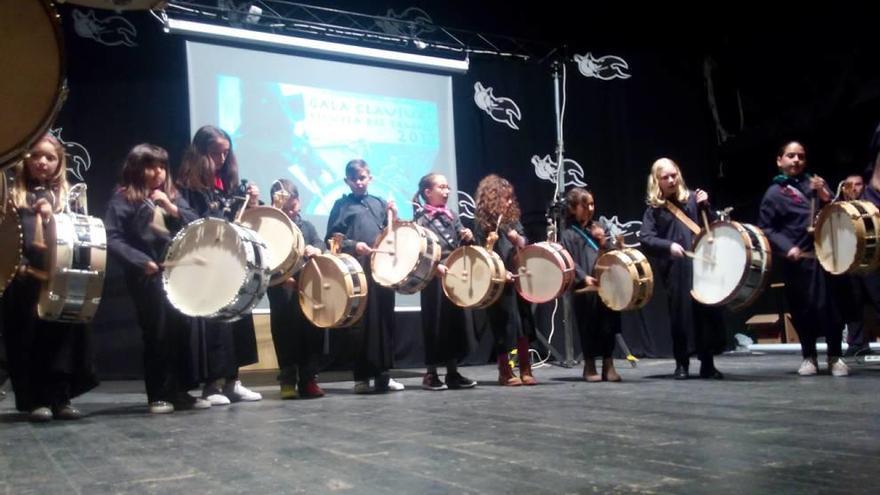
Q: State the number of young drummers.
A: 10